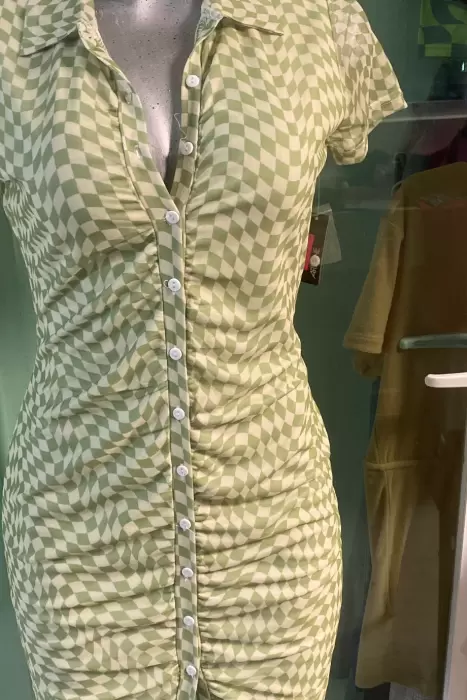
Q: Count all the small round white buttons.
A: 11